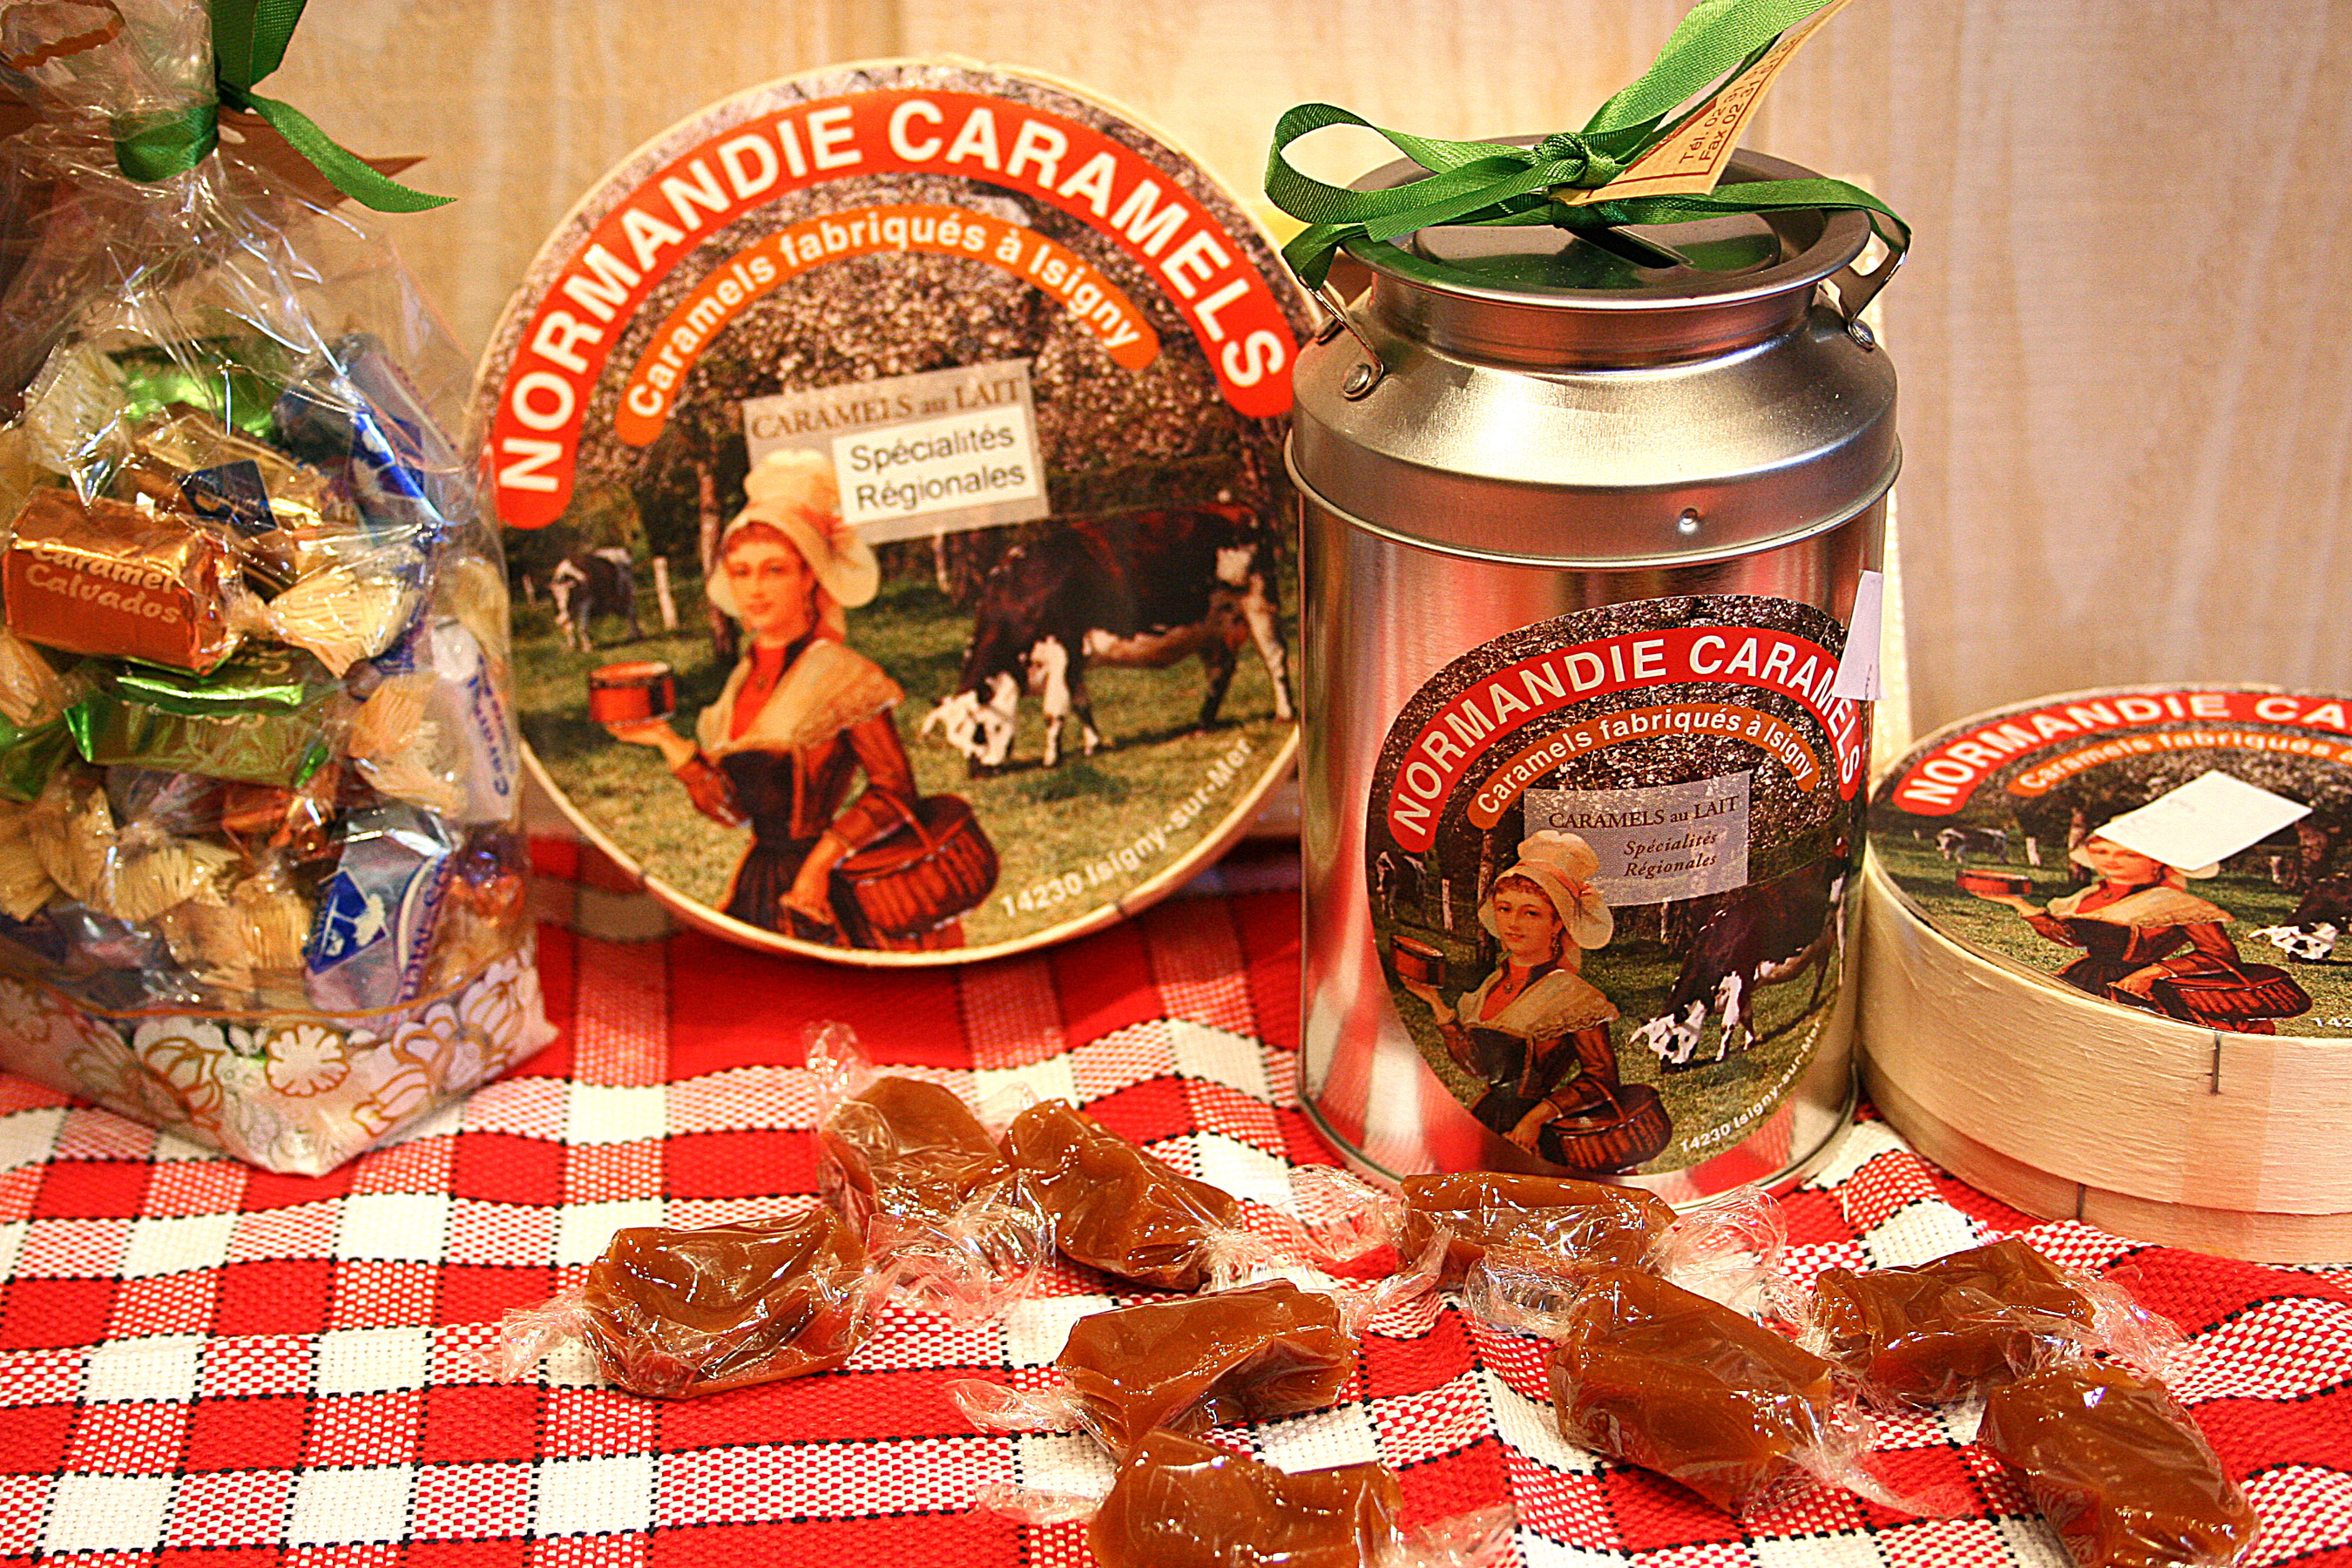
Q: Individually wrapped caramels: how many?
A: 9